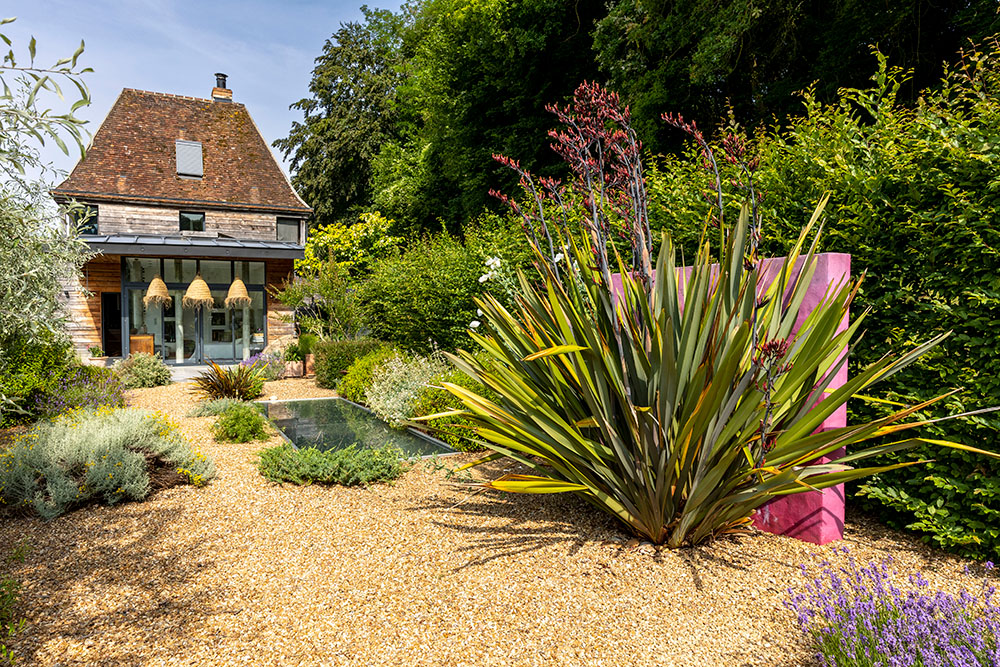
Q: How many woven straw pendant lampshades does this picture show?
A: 3